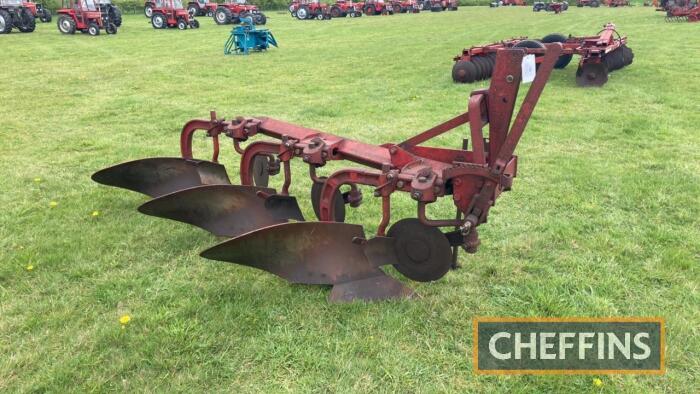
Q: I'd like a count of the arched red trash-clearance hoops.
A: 3